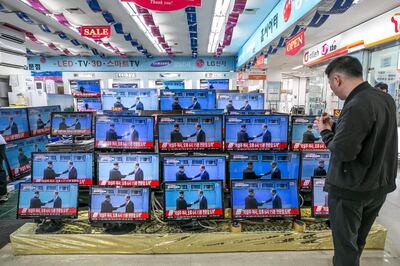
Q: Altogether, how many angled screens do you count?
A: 3